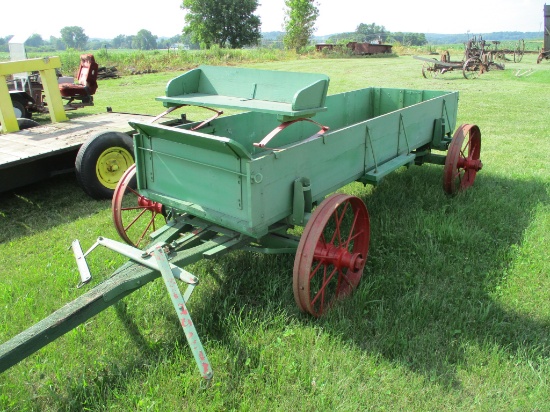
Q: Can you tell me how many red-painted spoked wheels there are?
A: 3